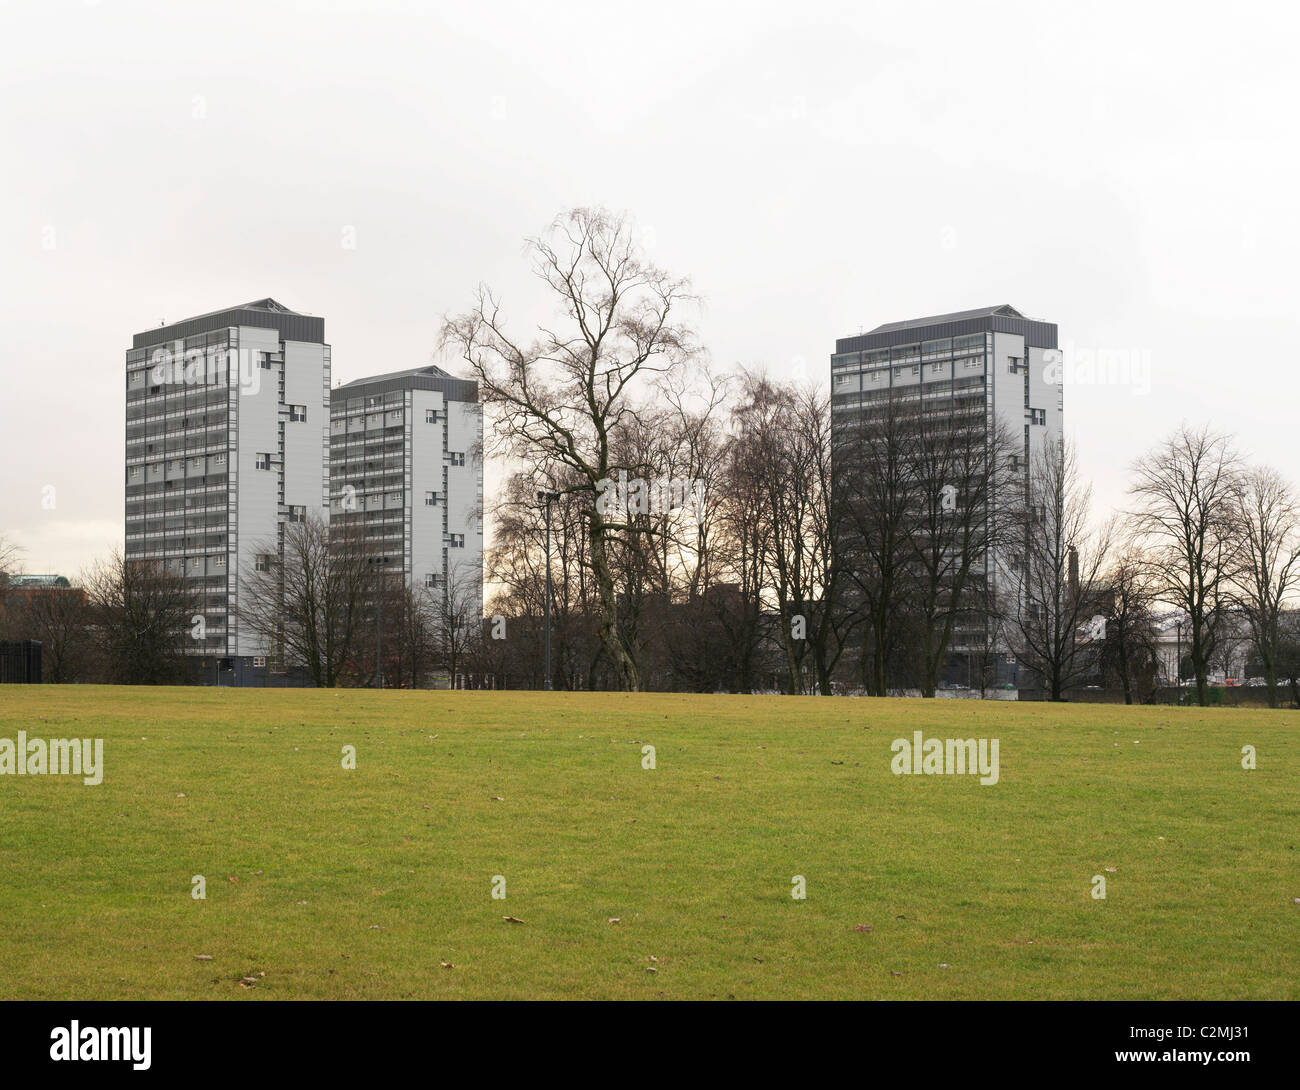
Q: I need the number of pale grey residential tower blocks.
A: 3